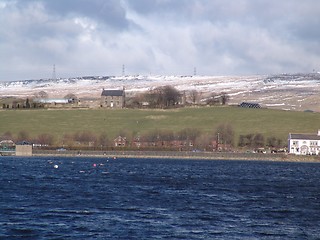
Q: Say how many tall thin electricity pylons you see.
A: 3